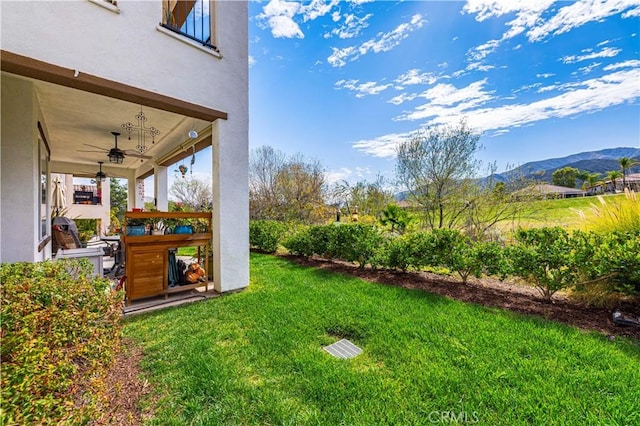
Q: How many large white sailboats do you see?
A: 0